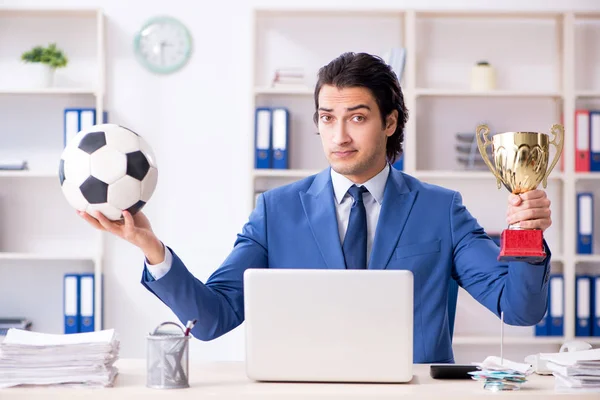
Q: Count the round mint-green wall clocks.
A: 1